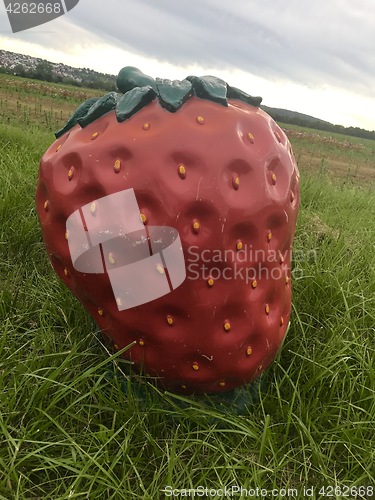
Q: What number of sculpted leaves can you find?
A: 6